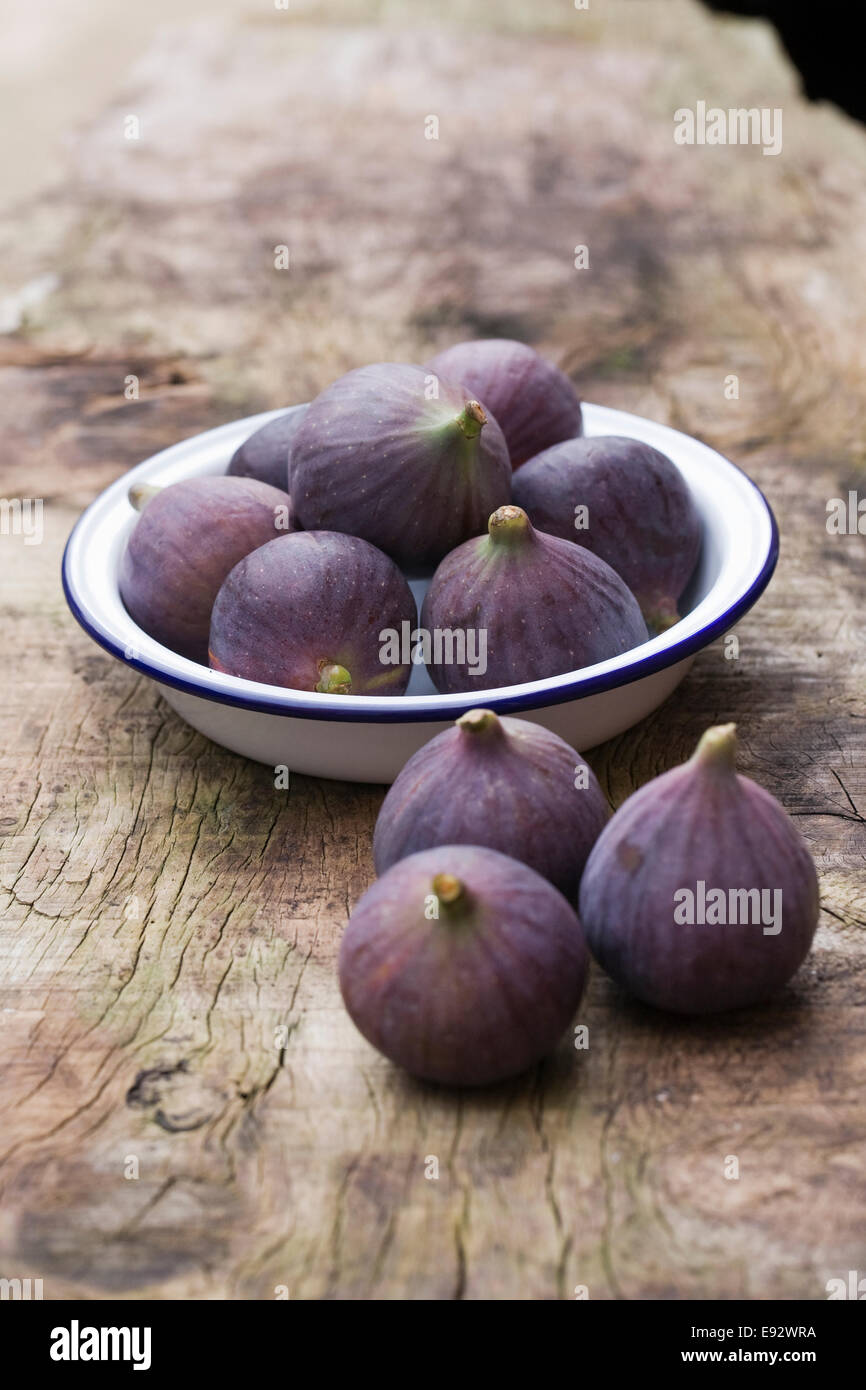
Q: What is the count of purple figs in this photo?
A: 10